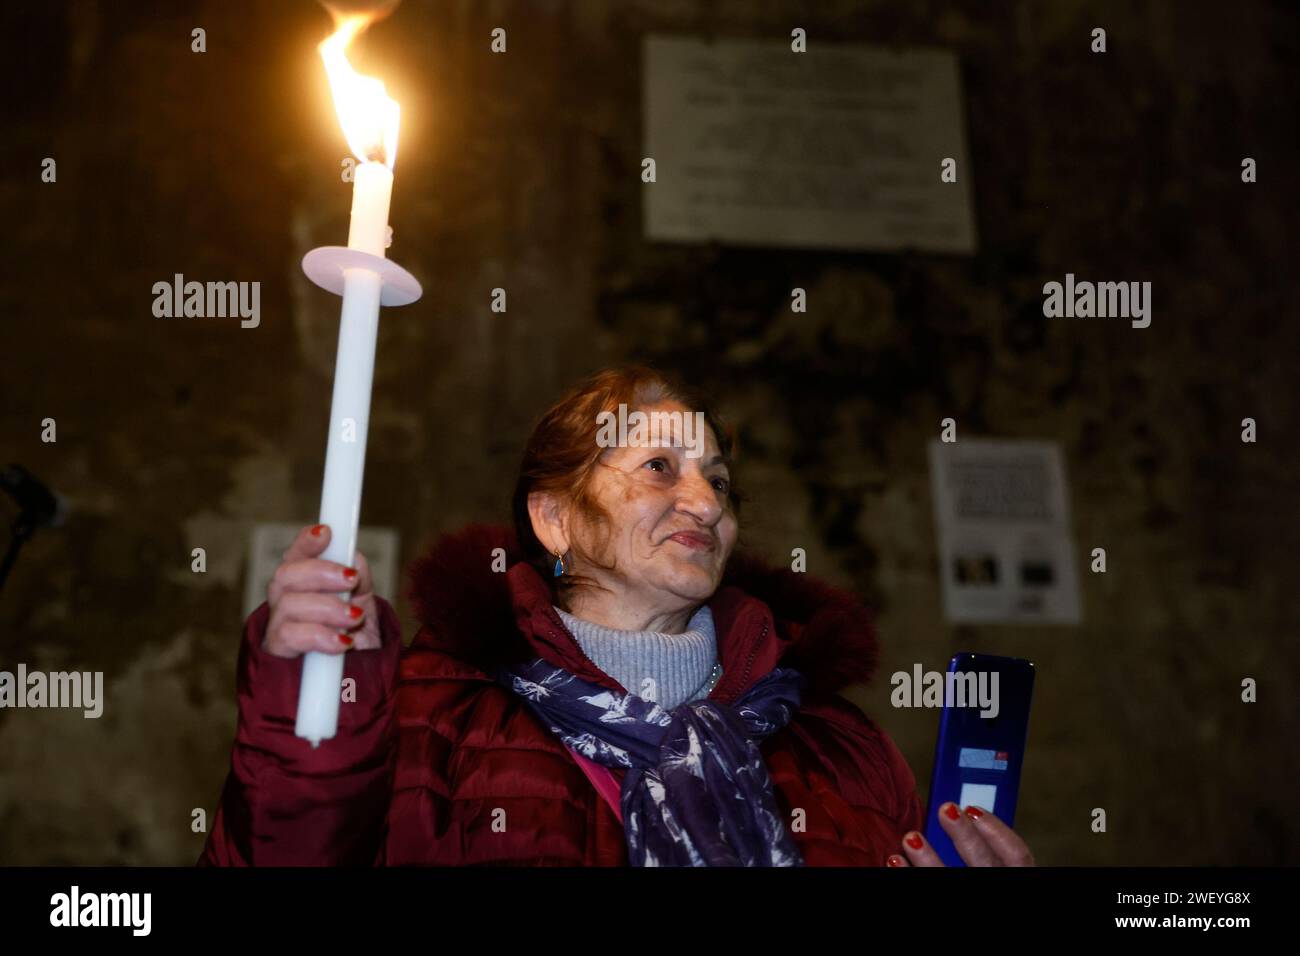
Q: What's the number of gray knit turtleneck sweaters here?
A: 1